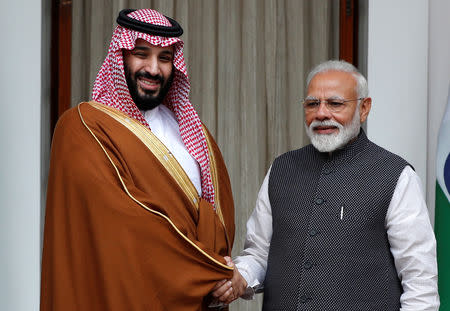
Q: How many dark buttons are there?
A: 5